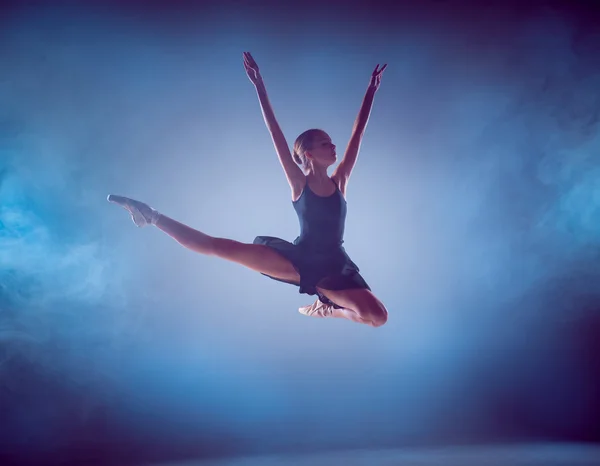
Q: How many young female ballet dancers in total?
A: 1